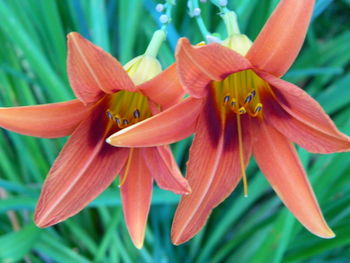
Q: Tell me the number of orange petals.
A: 12